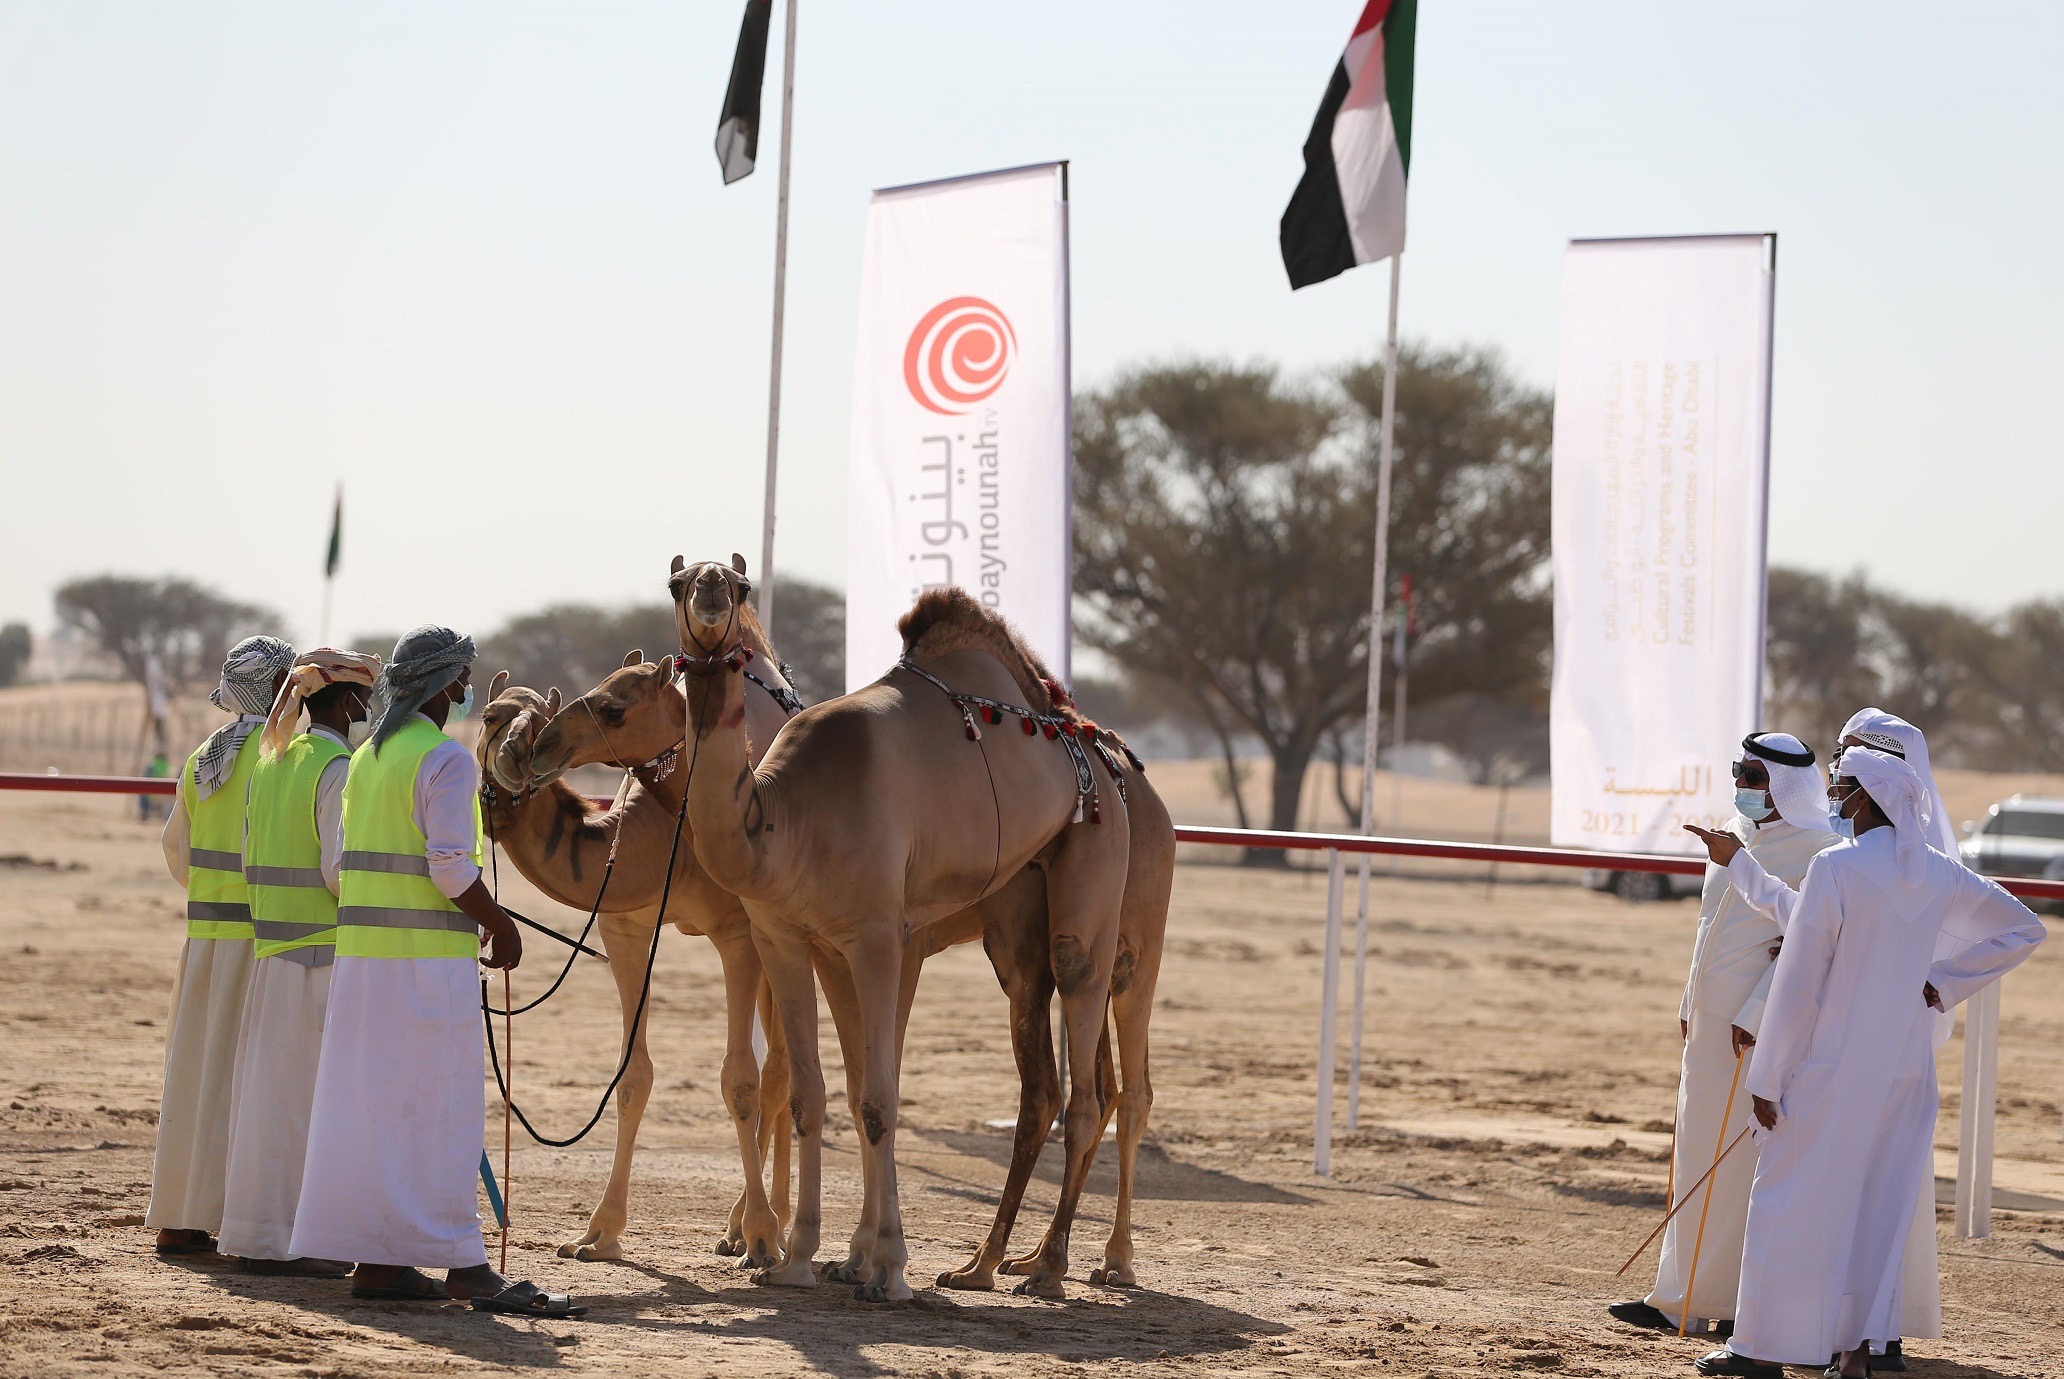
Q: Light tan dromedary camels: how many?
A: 3